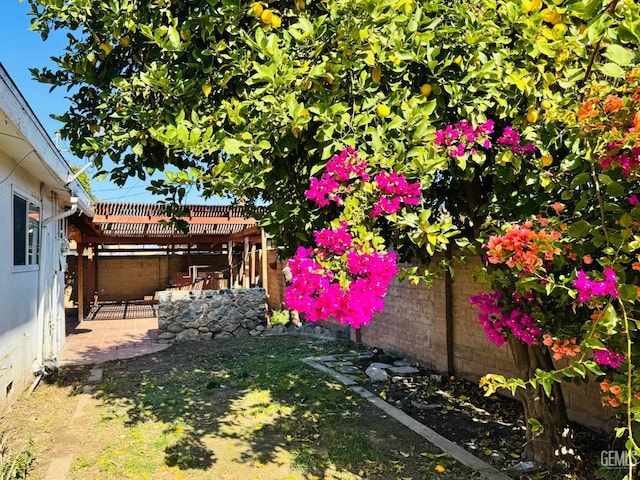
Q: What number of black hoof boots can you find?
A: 0